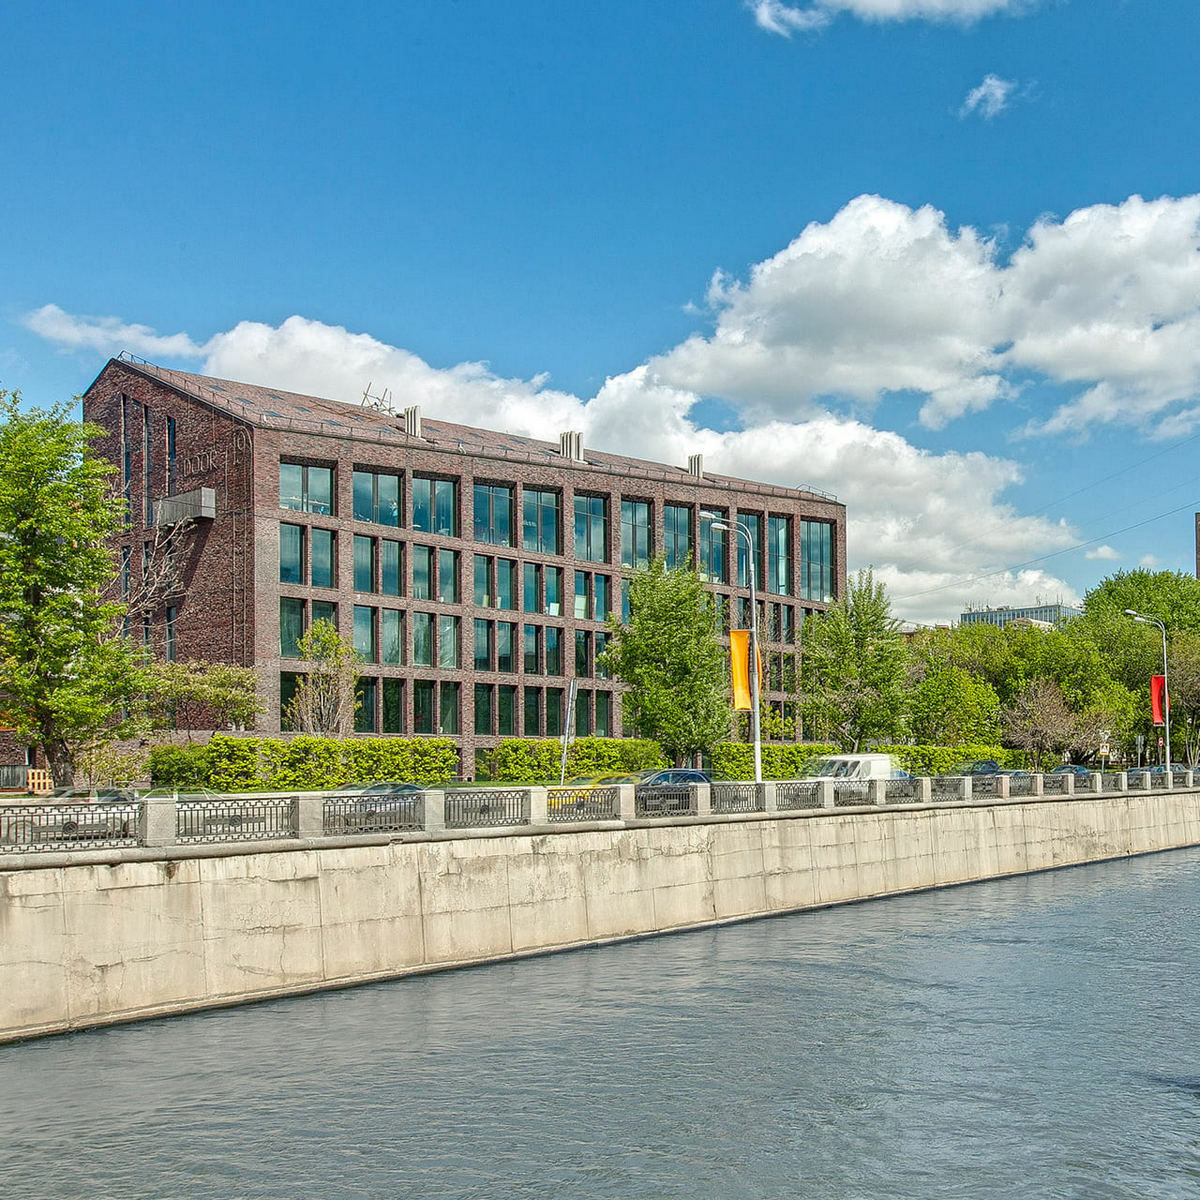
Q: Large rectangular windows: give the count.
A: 12